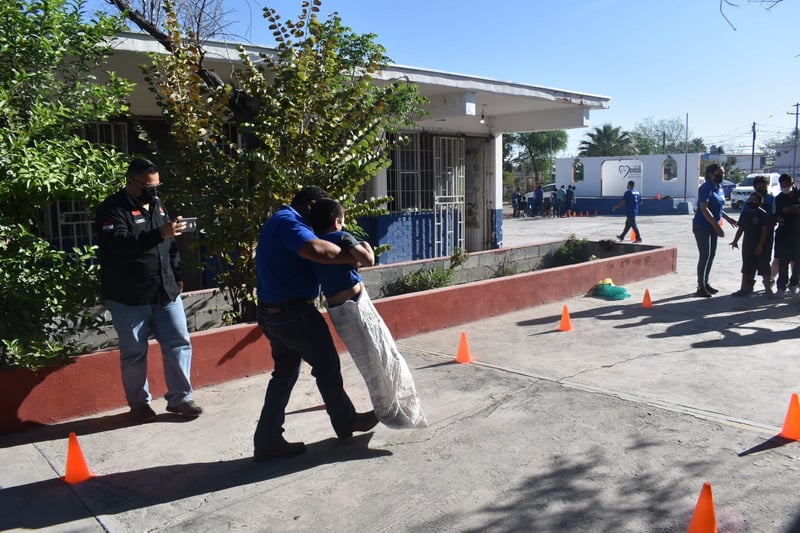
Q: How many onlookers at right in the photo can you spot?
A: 4